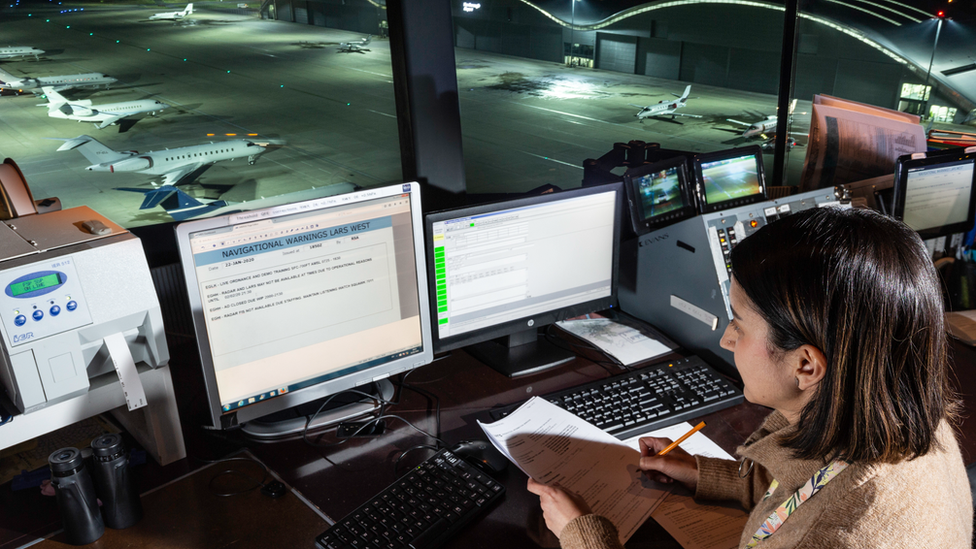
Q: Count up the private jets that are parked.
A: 9